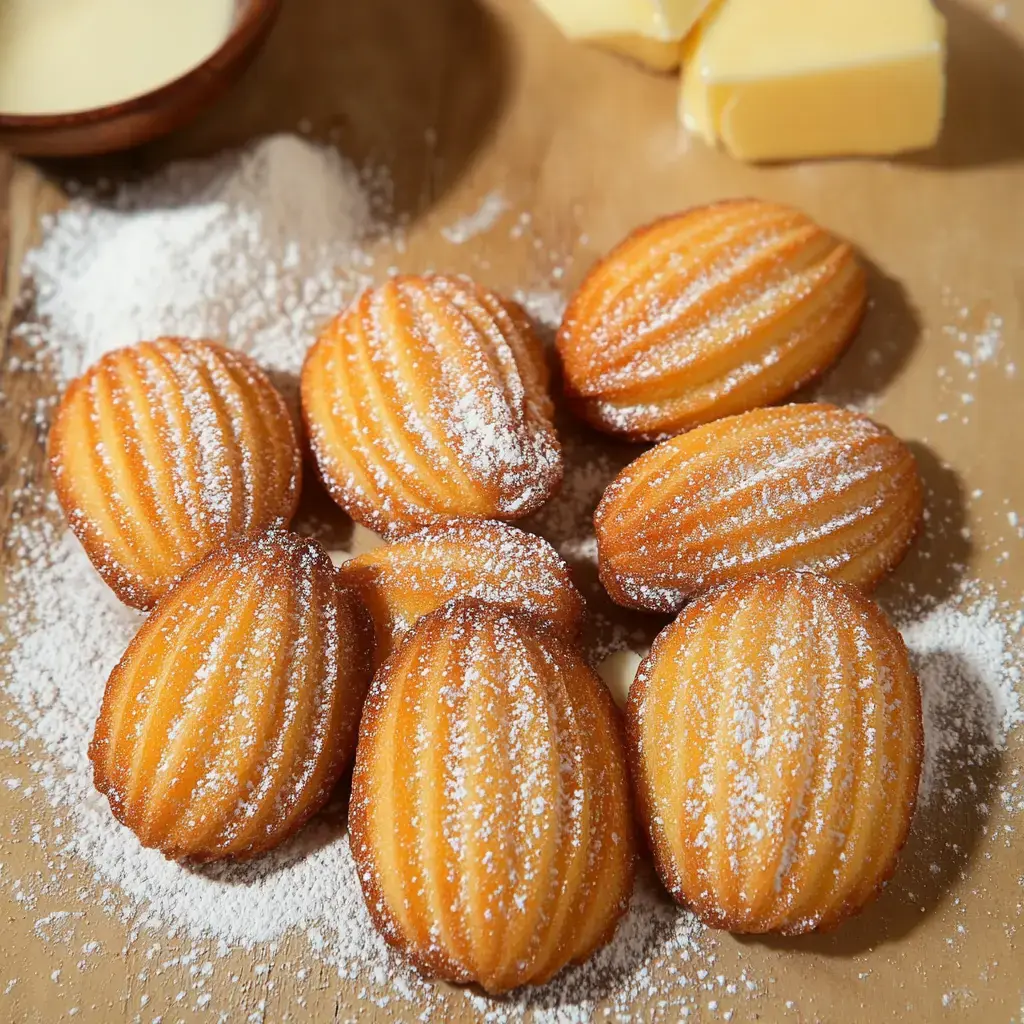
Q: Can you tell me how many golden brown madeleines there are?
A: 8